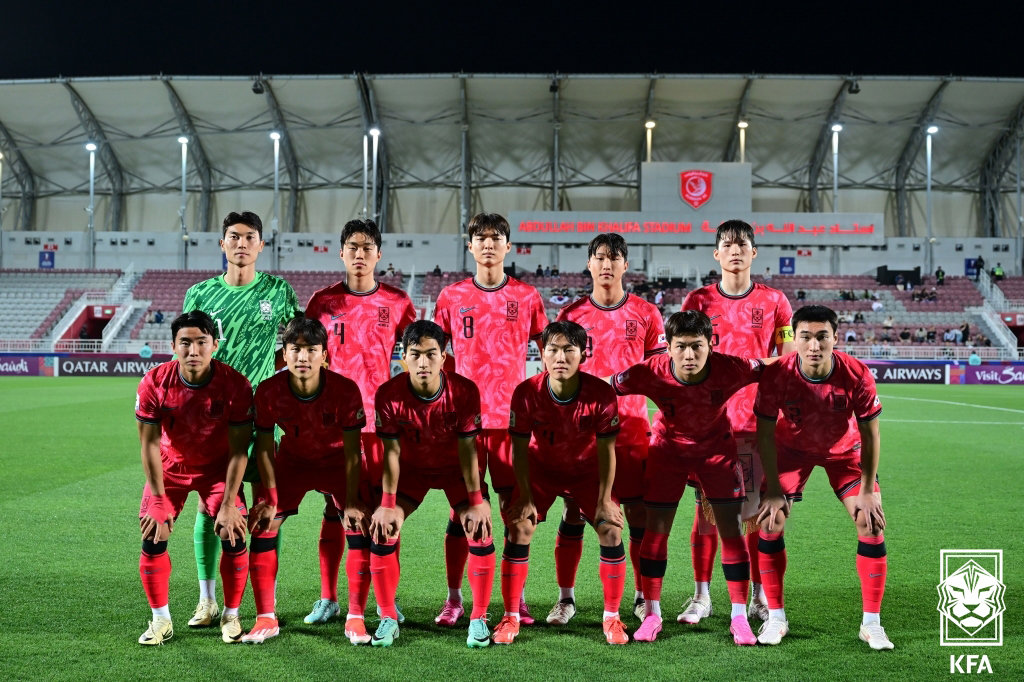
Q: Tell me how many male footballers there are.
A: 11